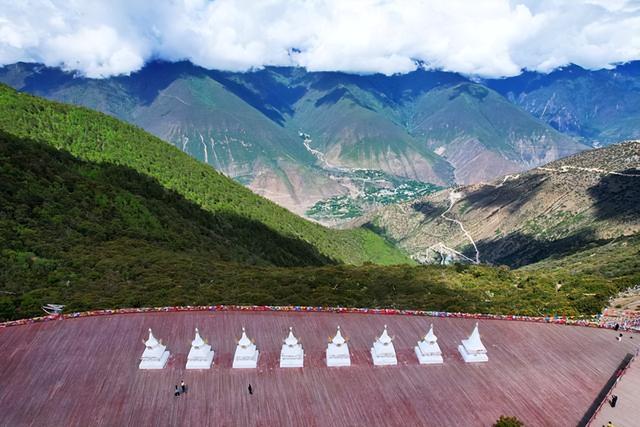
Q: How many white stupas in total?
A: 8